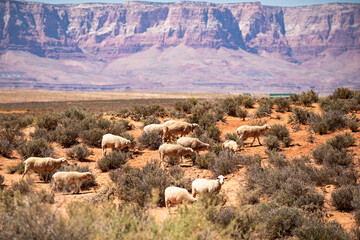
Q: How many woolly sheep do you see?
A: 11